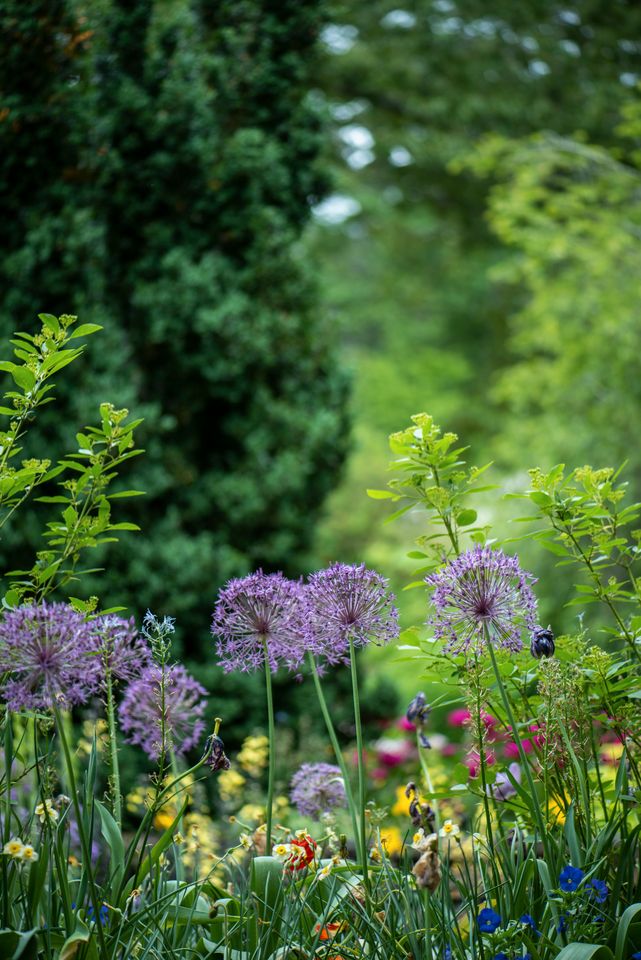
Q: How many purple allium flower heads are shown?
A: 7